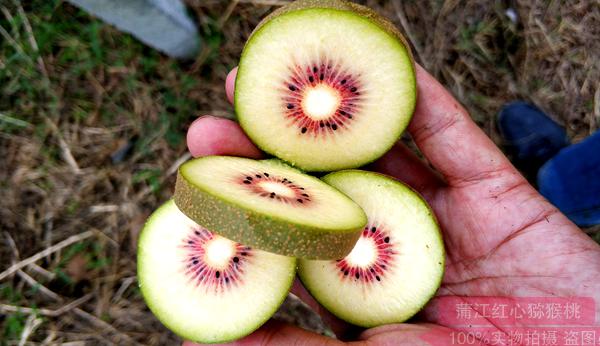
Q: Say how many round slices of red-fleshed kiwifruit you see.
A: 4